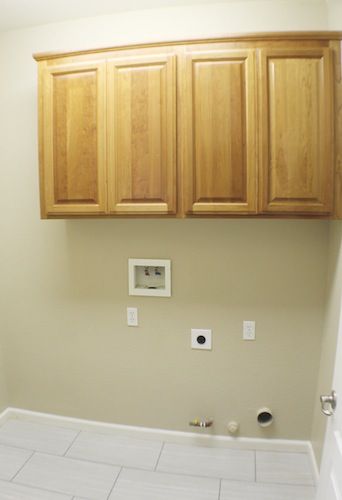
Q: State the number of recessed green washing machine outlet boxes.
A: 0